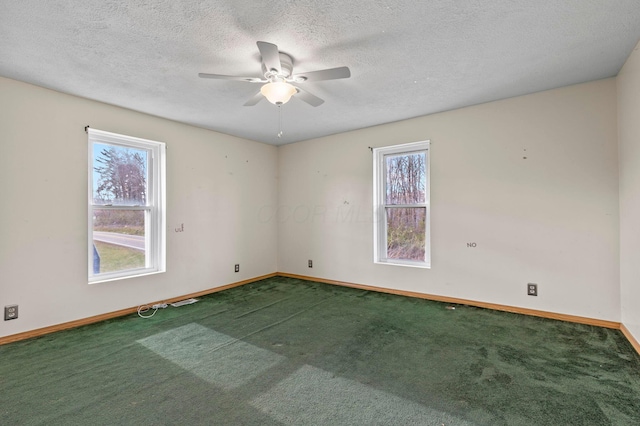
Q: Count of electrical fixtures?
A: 5